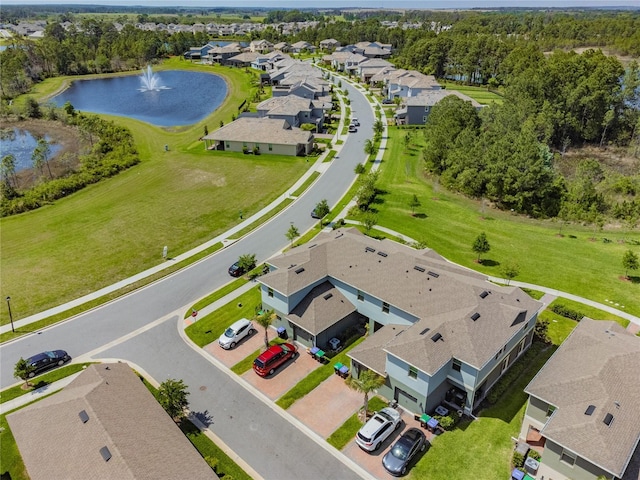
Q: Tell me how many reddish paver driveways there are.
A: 4